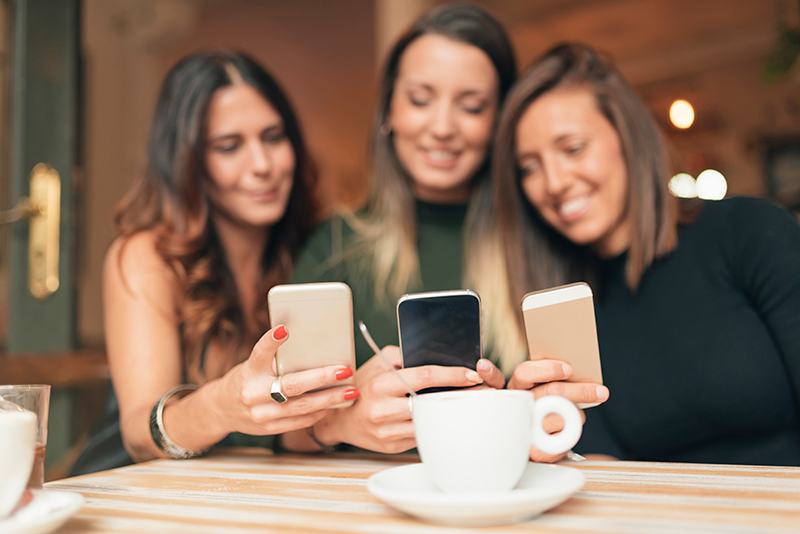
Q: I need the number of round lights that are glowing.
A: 3